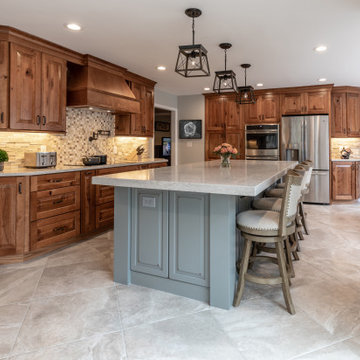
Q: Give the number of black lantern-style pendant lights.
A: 3